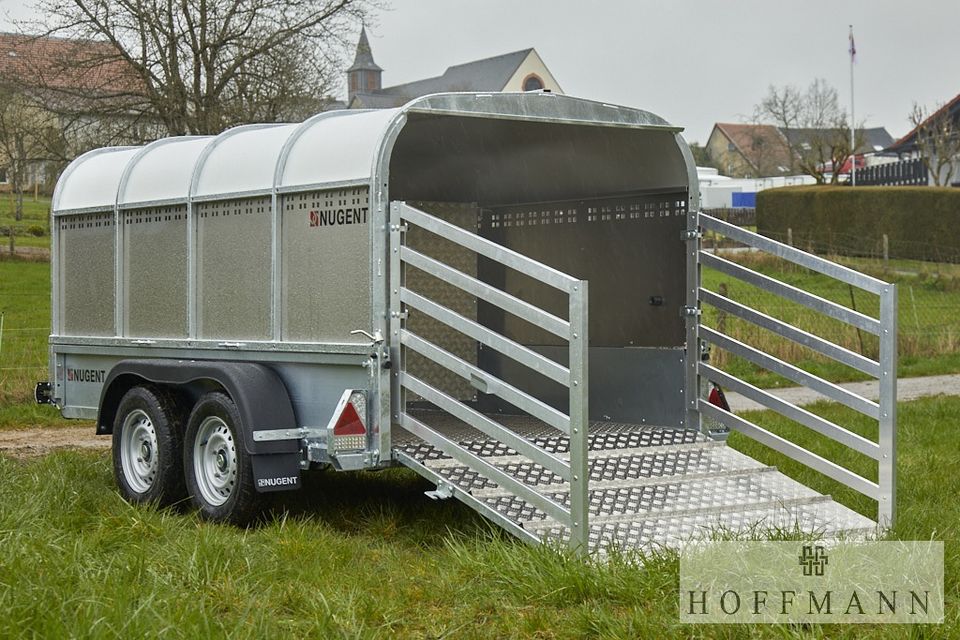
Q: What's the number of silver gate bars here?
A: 12